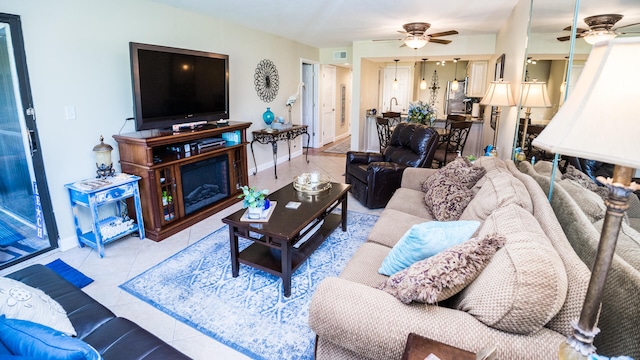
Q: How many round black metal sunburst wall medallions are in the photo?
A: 1